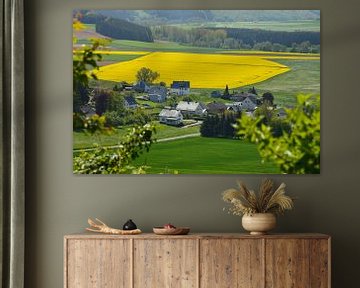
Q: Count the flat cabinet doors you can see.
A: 4